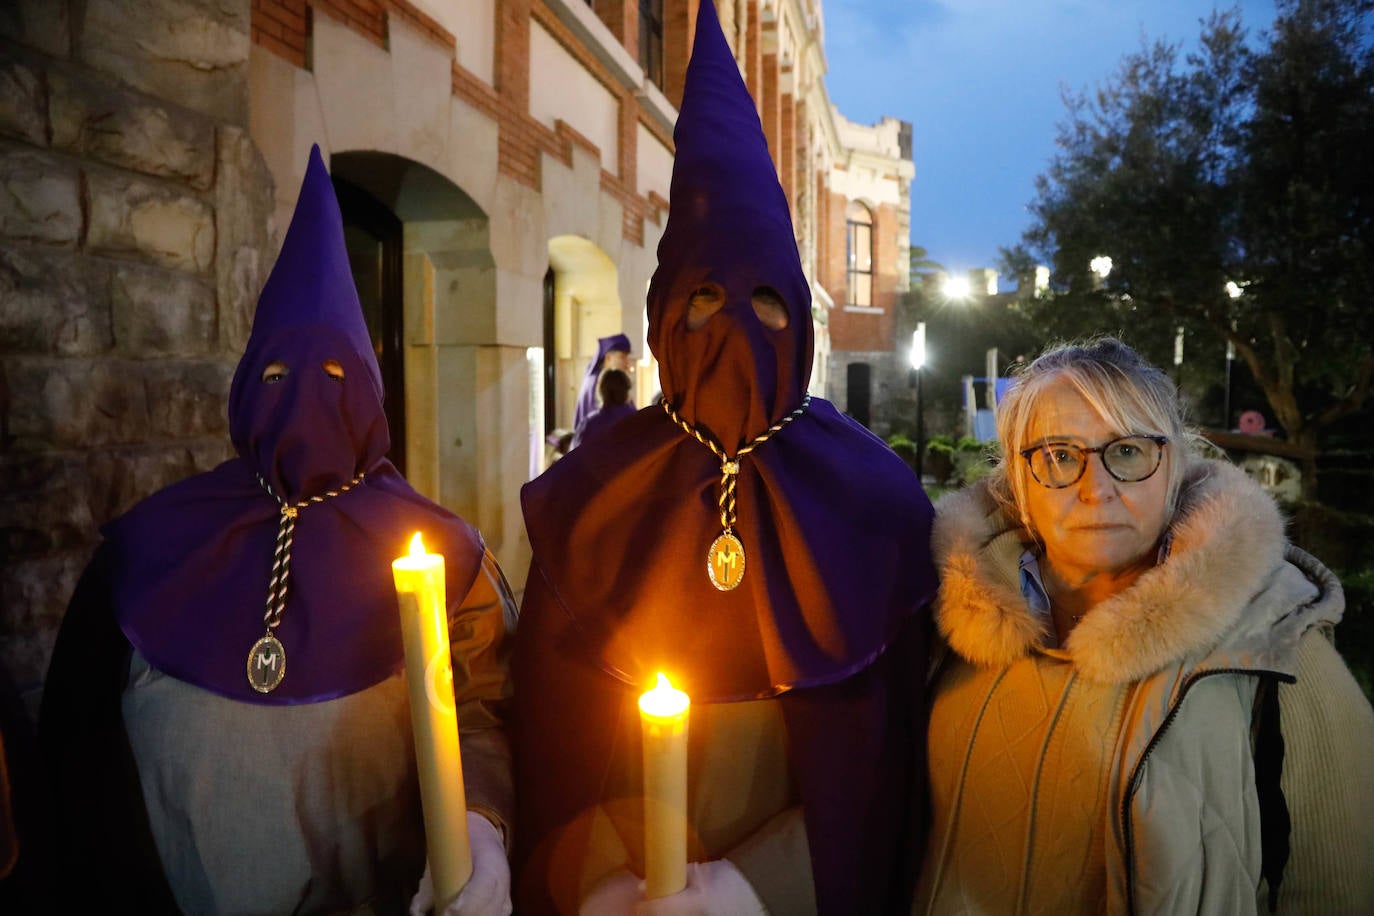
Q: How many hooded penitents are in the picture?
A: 2